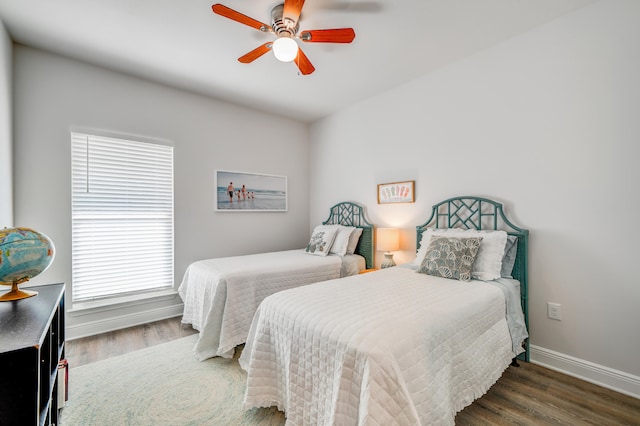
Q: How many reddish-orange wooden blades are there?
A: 5